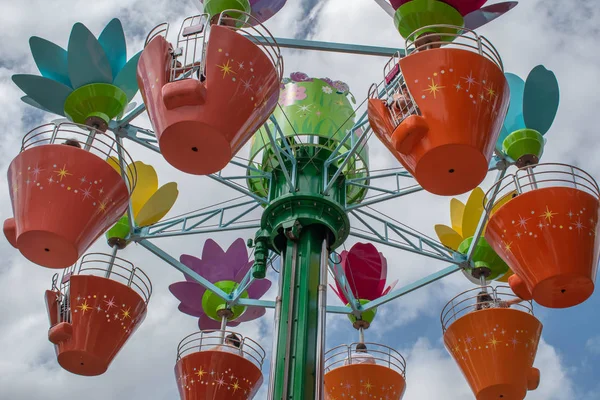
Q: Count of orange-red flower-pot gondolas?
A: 8